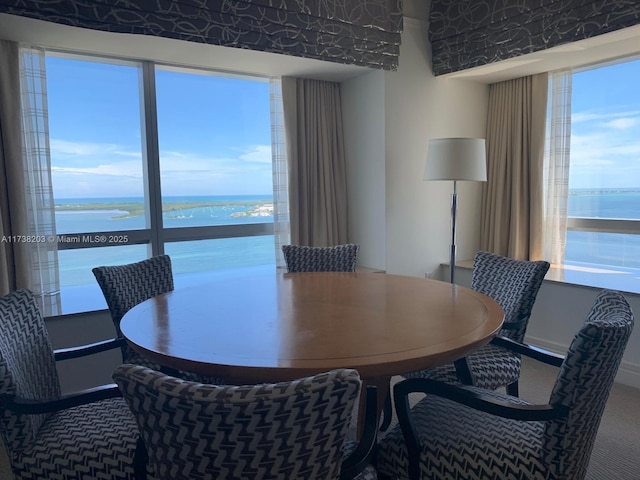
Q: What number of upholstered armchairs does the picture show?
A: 6